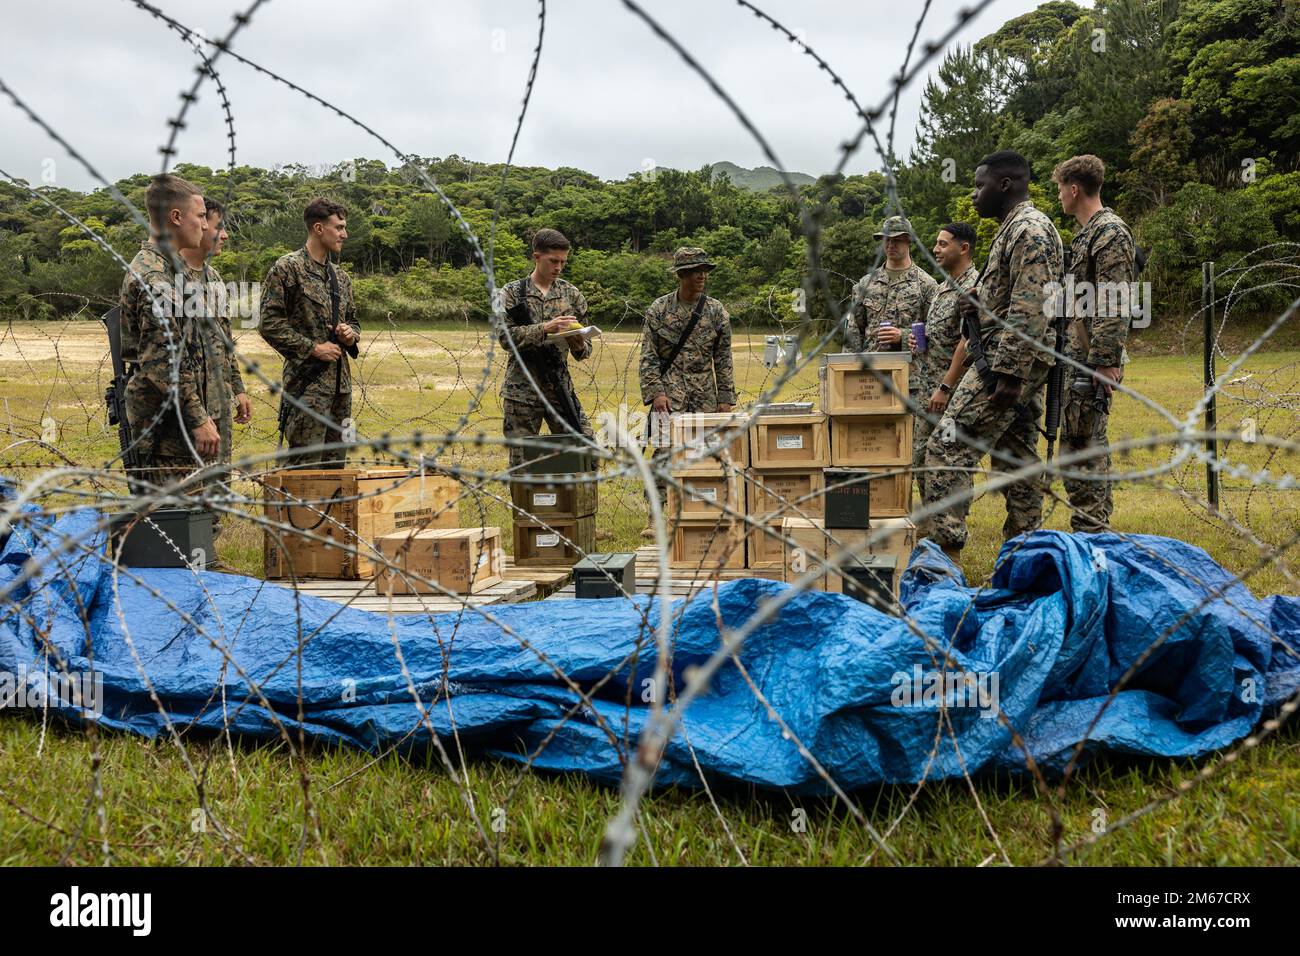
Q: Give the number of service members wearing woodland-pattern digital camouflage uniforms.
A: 9